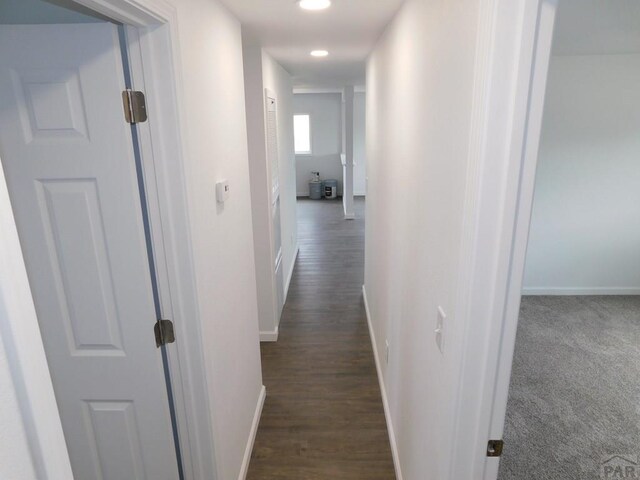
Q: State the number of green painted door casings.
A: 0